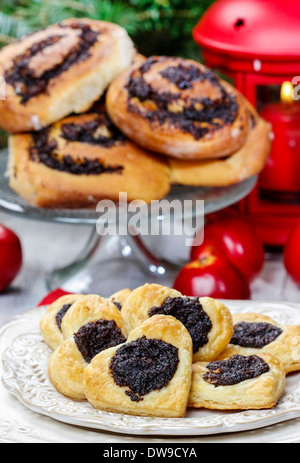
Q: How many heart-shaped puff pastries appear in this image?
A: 7